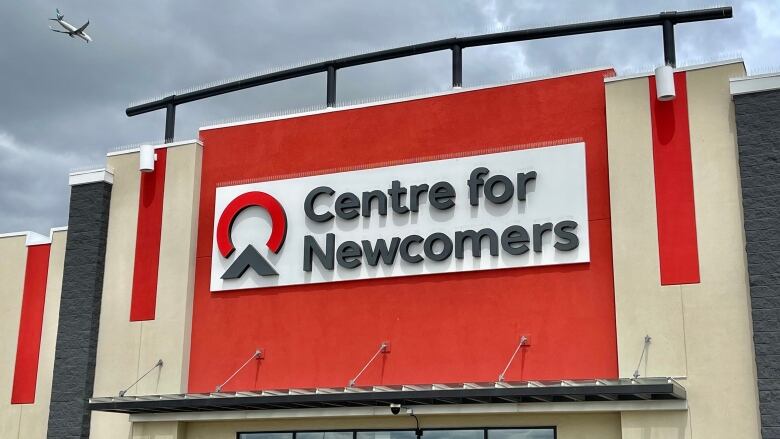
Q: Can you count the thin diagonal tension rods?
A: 5